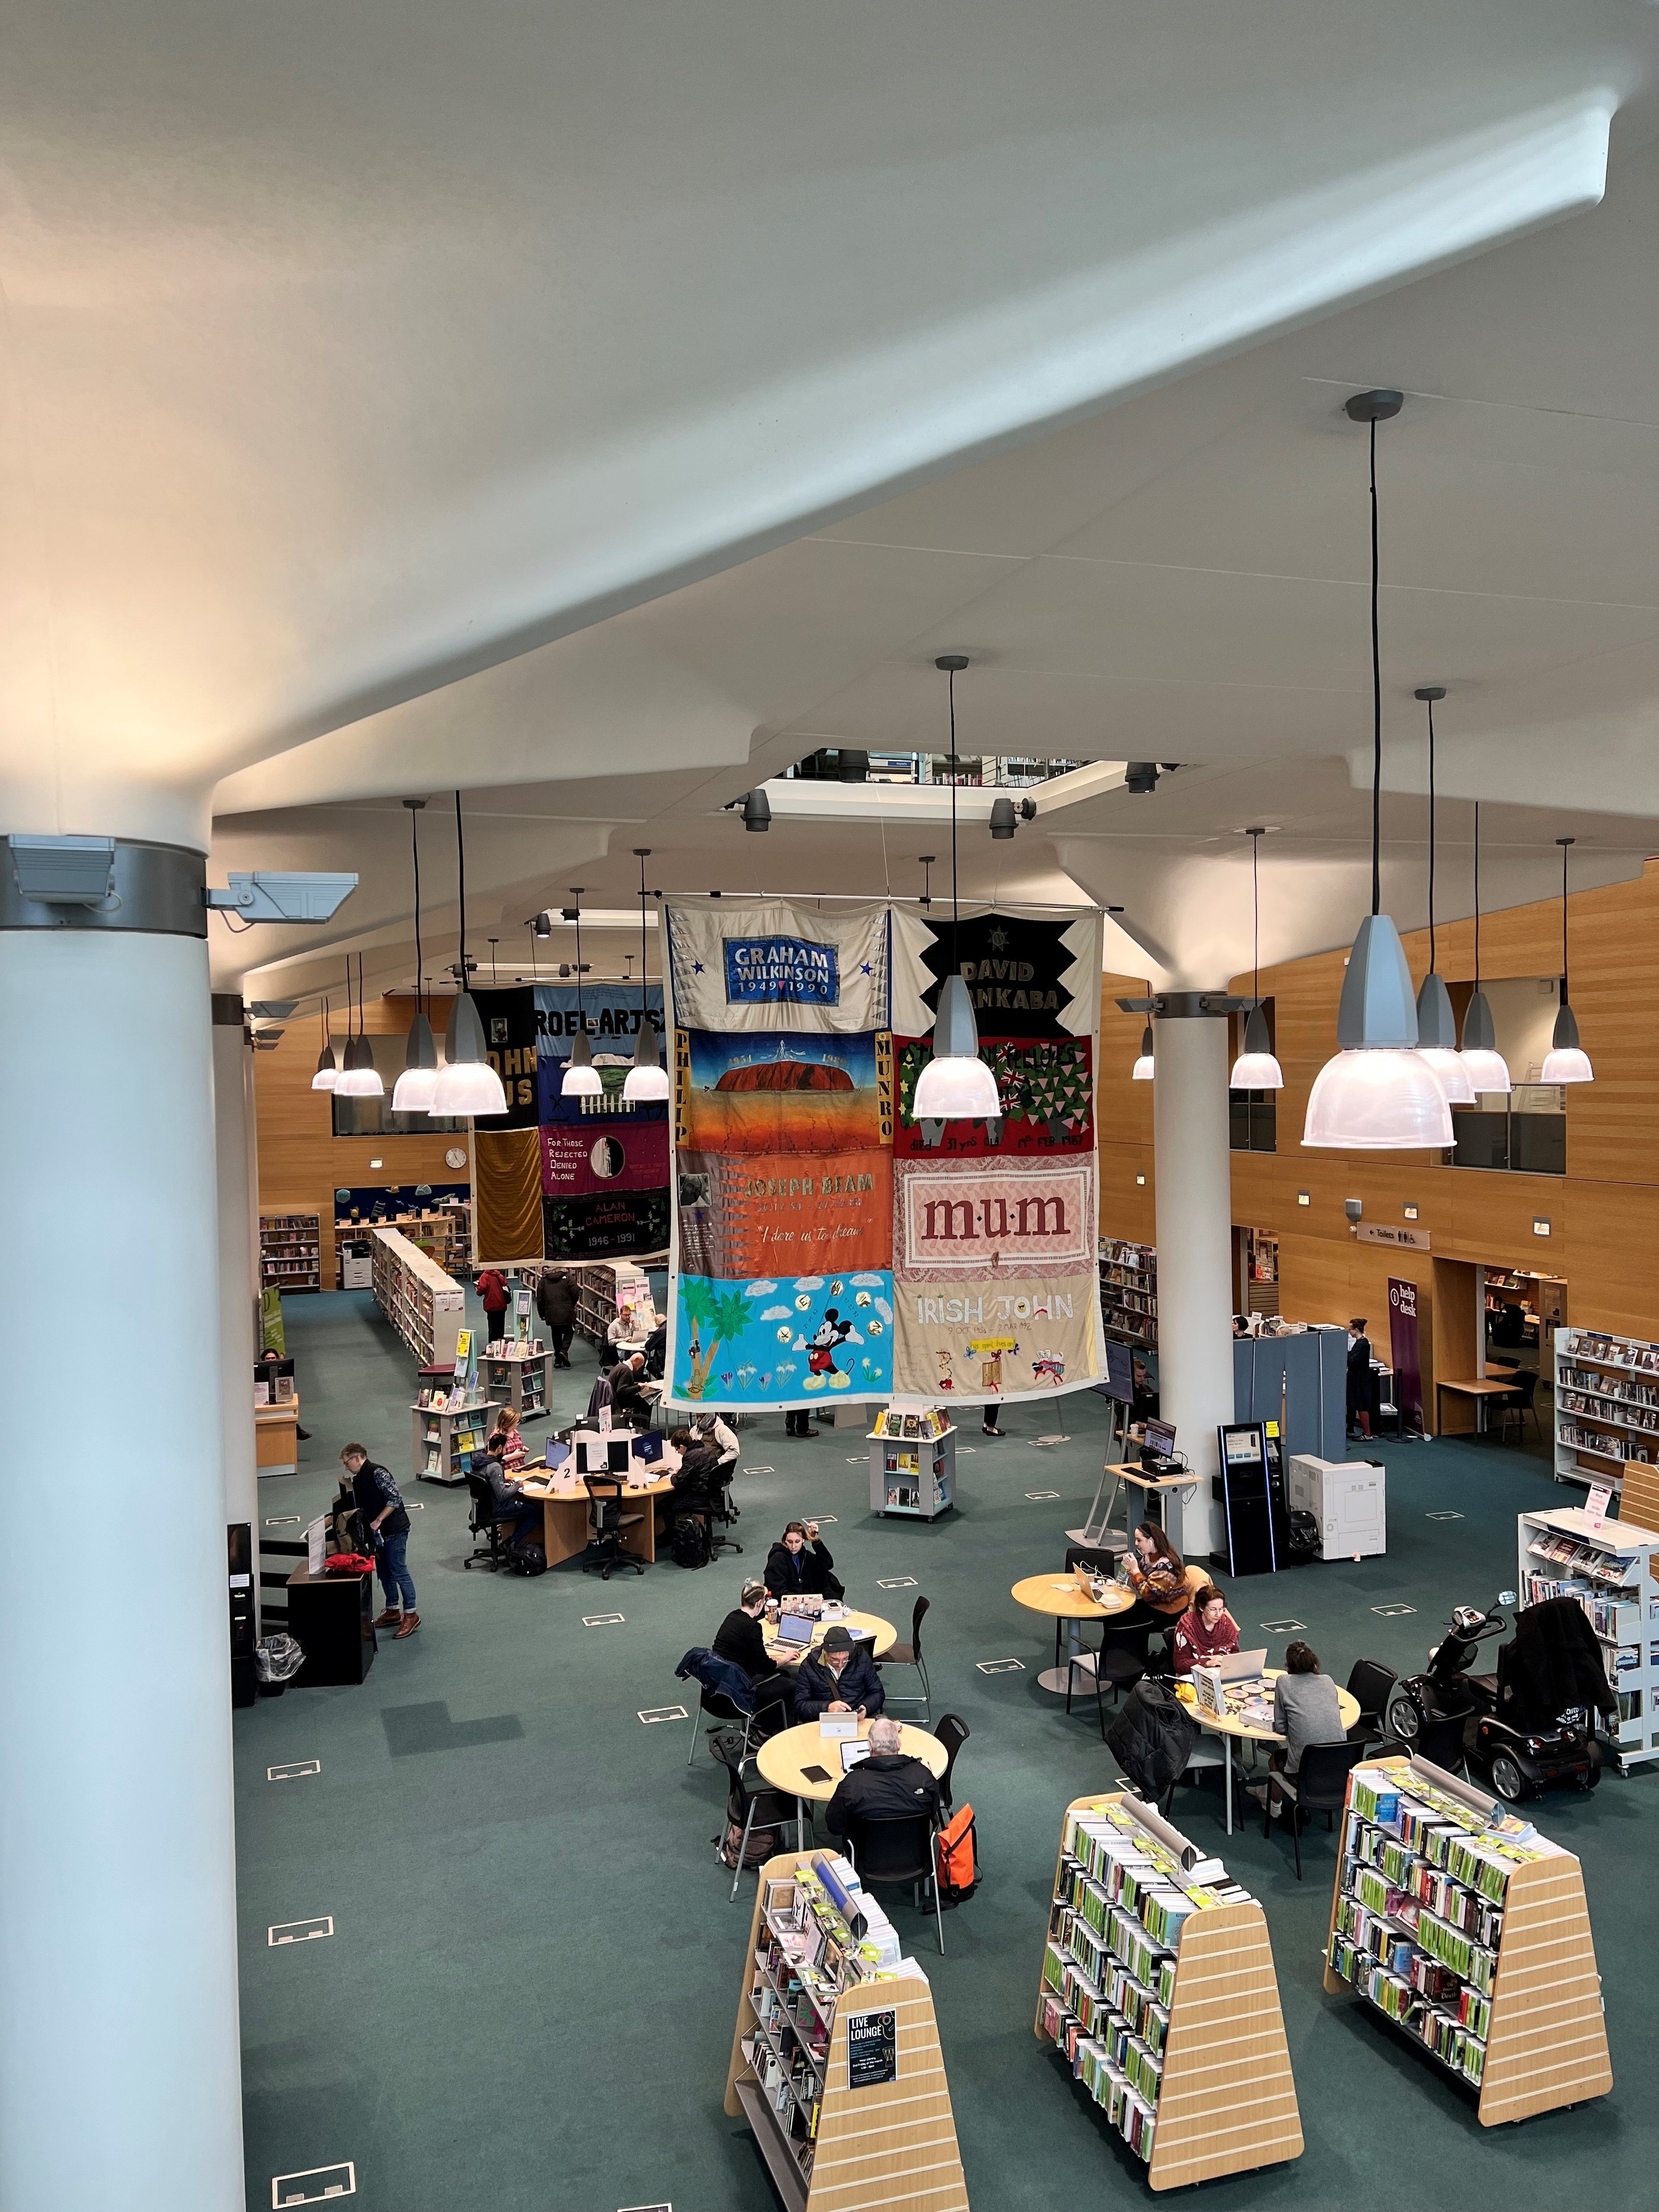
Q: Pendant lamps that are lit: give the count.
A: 15